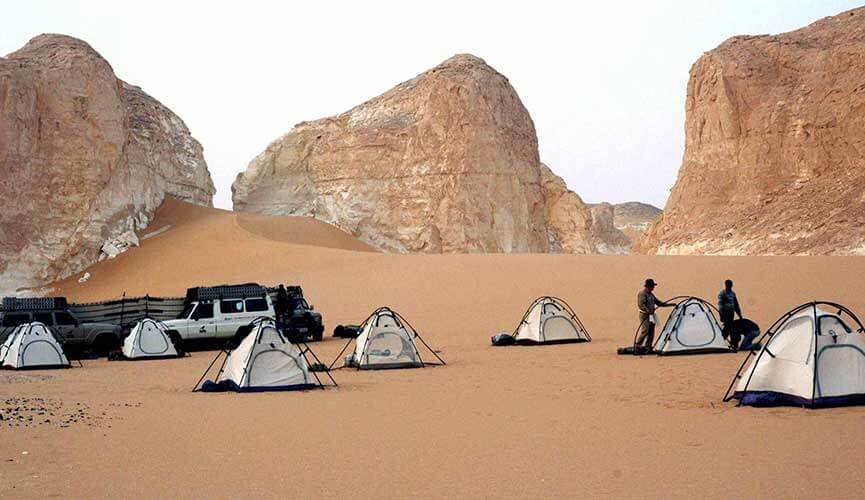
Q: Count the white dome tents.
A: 7